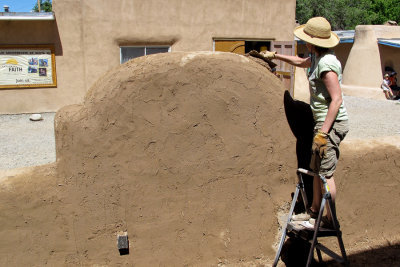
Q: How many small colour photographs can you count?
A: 4